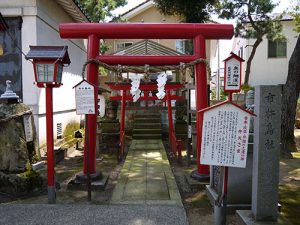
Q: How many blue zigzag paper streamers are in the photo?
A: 0